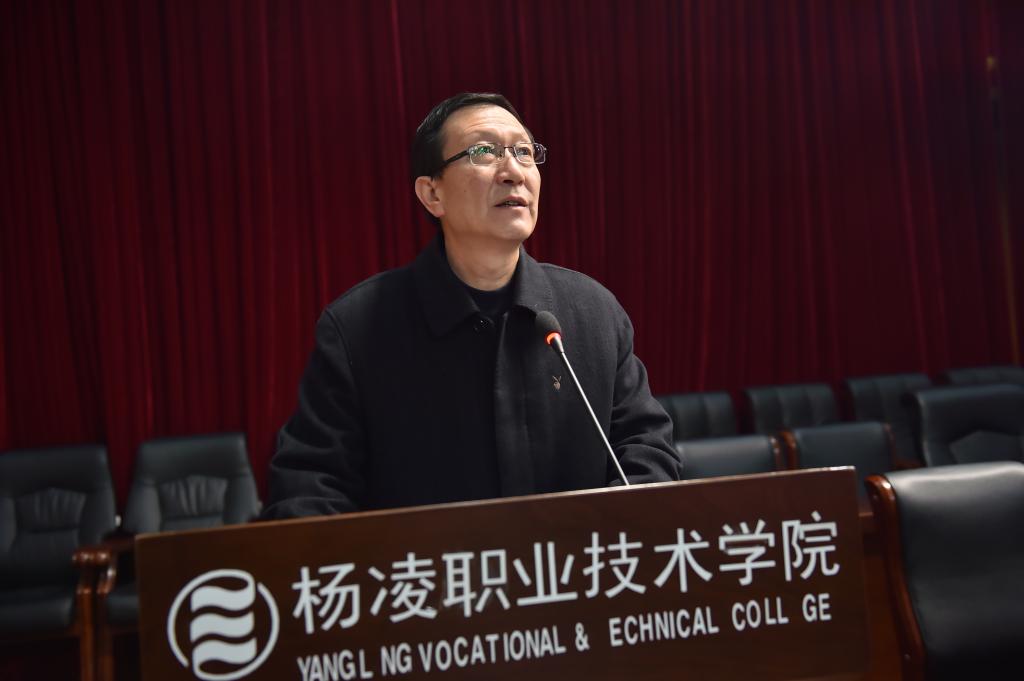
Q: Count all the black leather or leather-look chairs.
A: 10